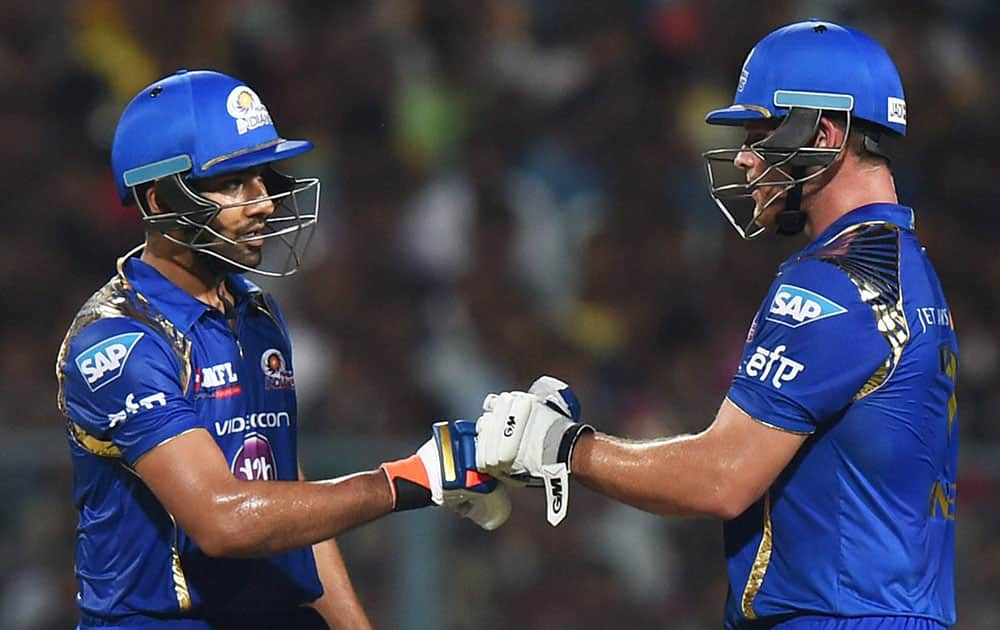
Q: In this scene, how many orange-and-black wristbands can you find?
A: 1